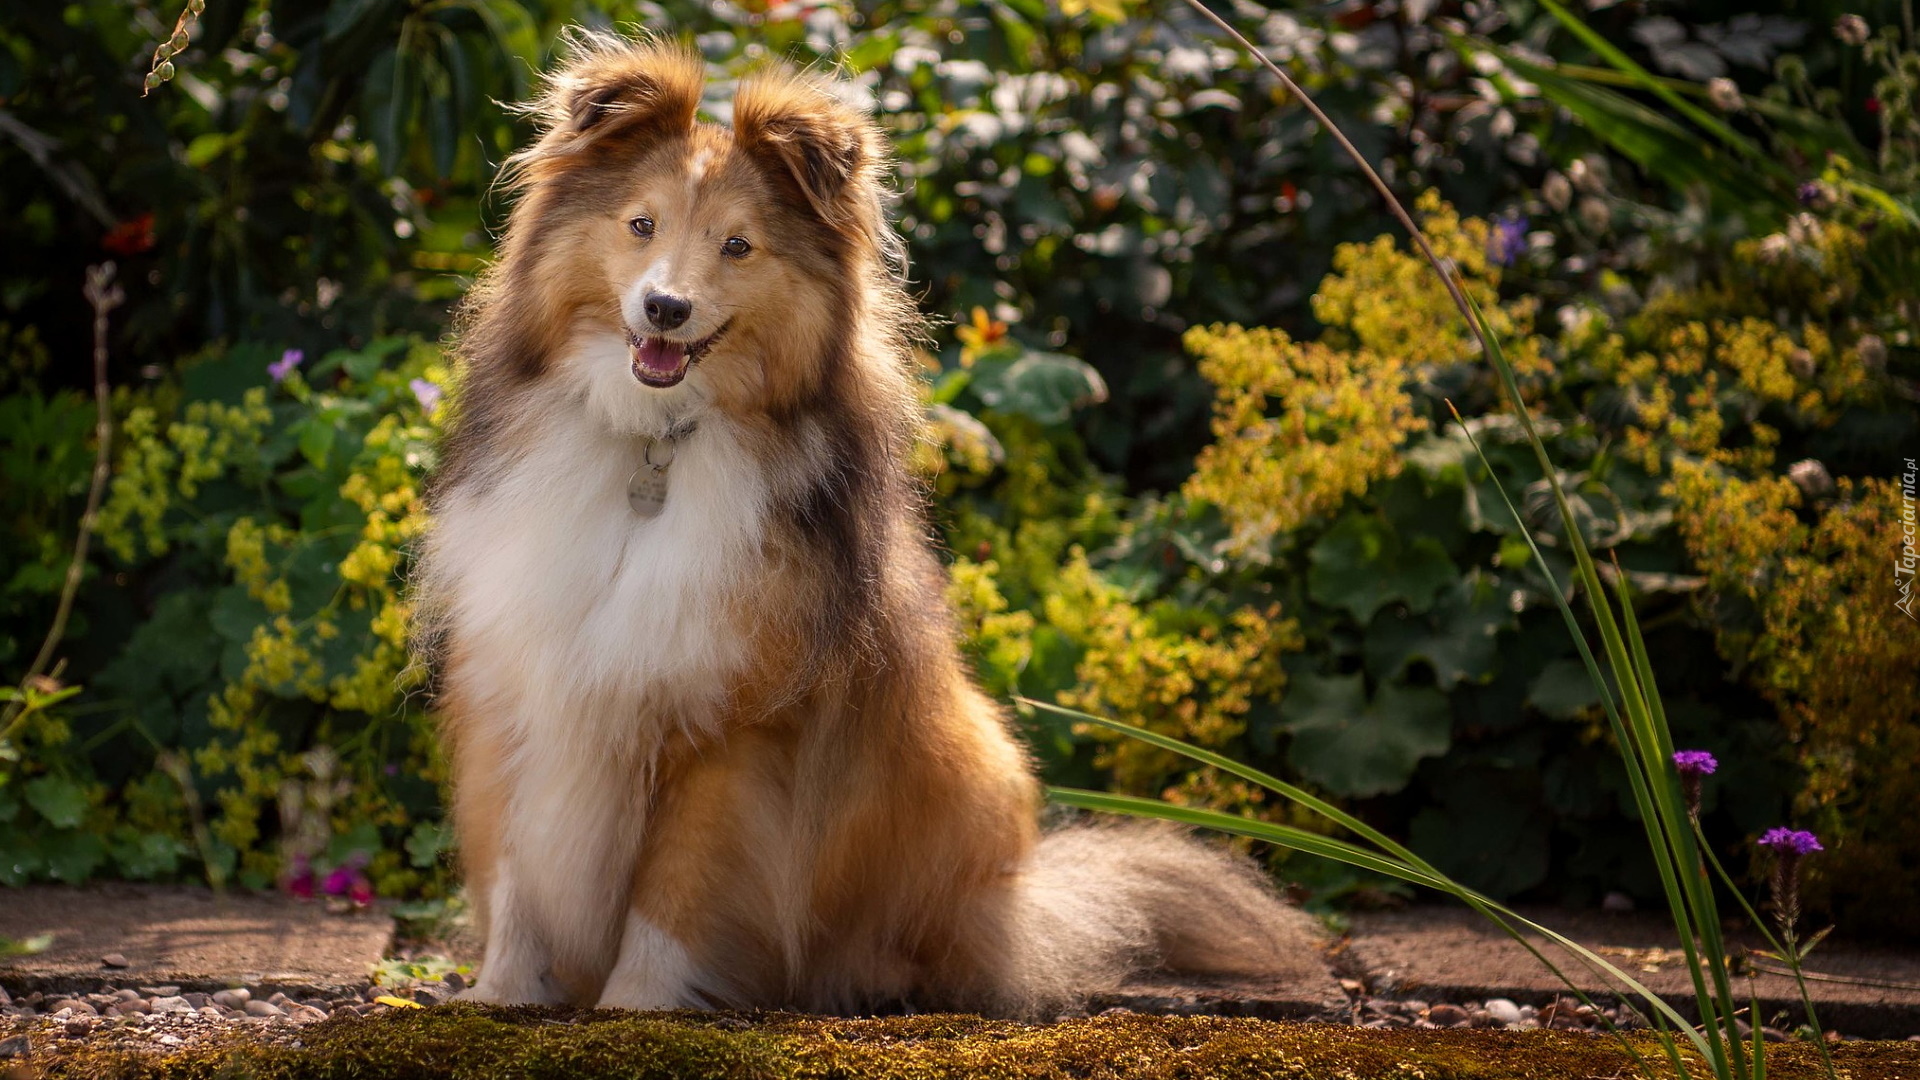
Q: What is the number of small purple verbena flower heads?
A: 2